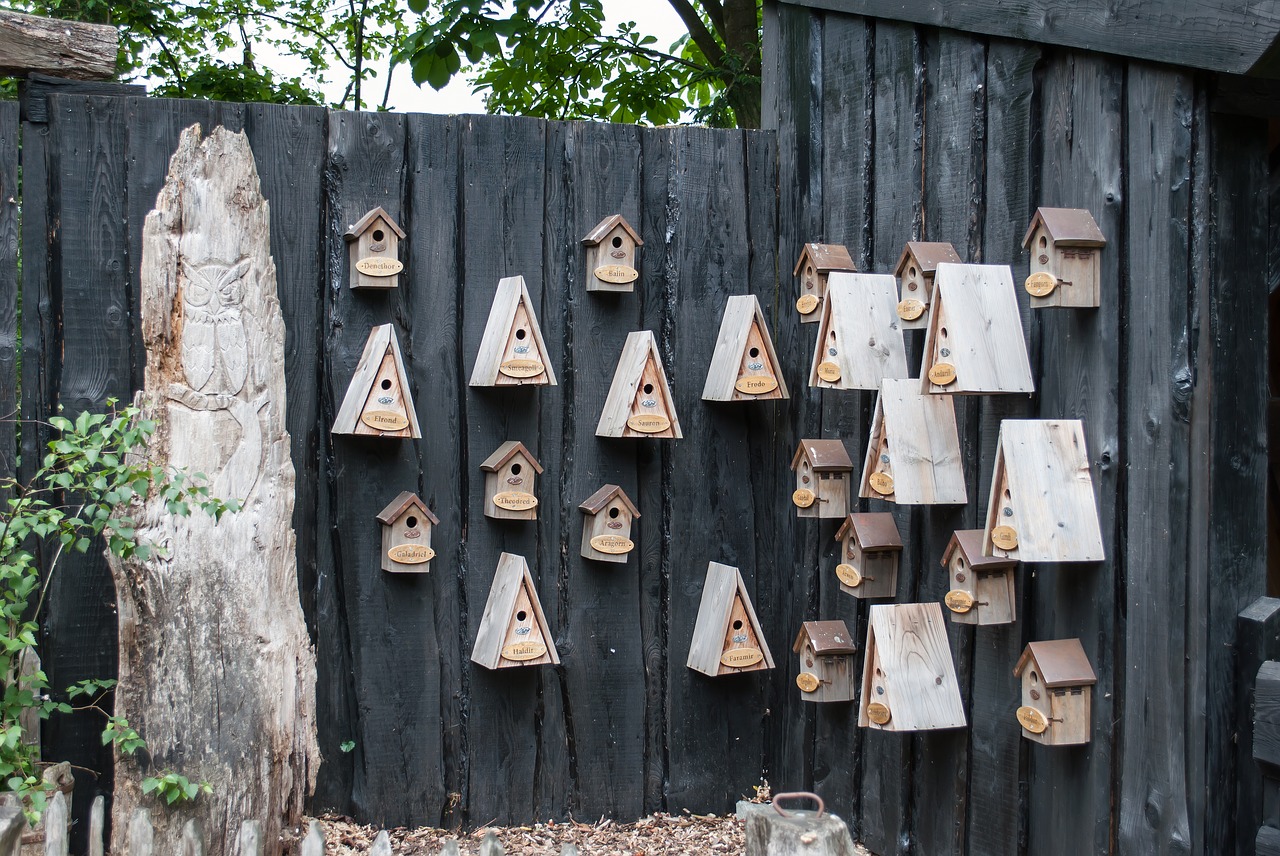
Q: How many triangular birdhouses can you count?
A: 11